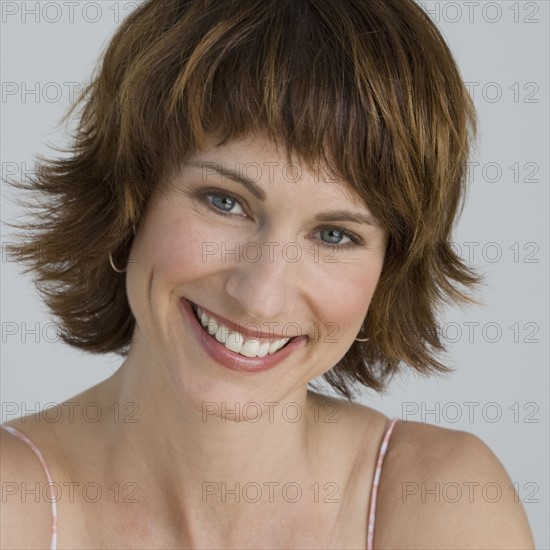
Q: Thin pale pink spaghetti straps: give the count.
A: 2